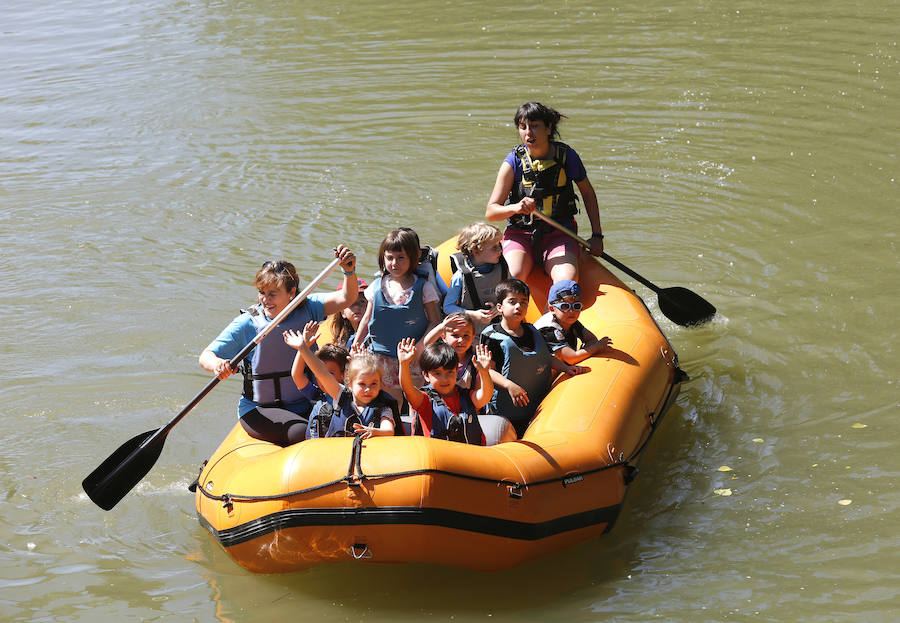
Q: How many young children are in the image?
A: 10